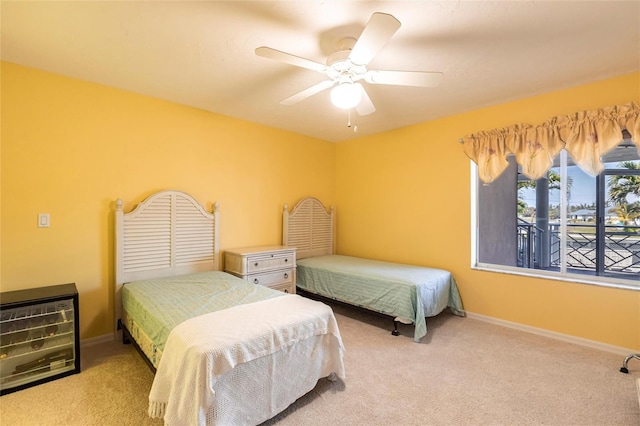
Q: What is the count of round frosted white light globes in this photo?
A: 1